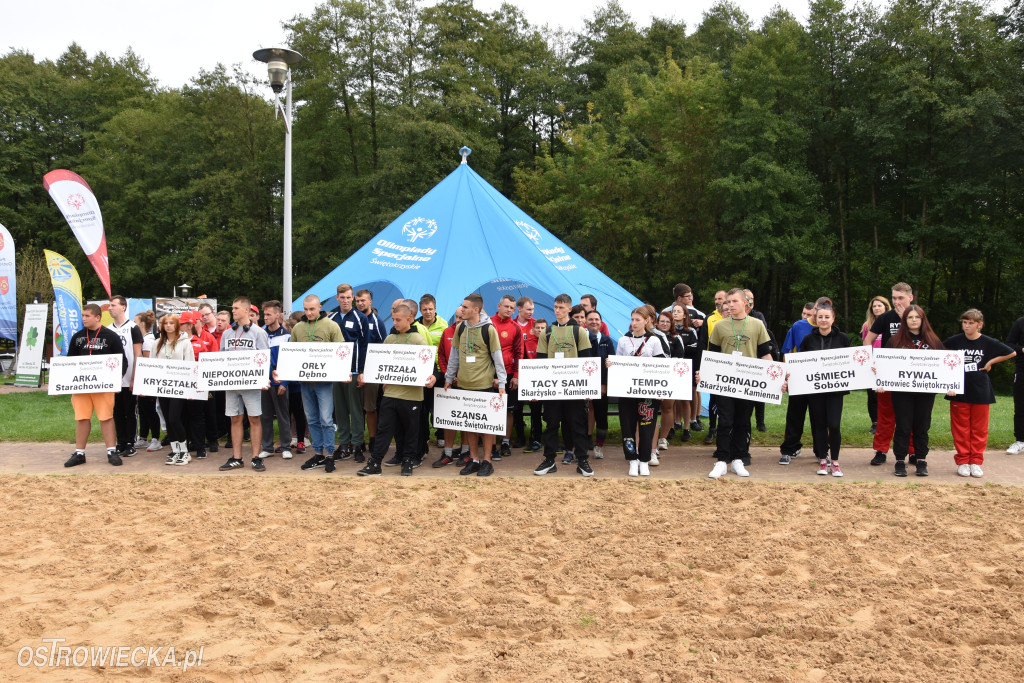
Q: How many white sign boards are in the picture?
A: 11